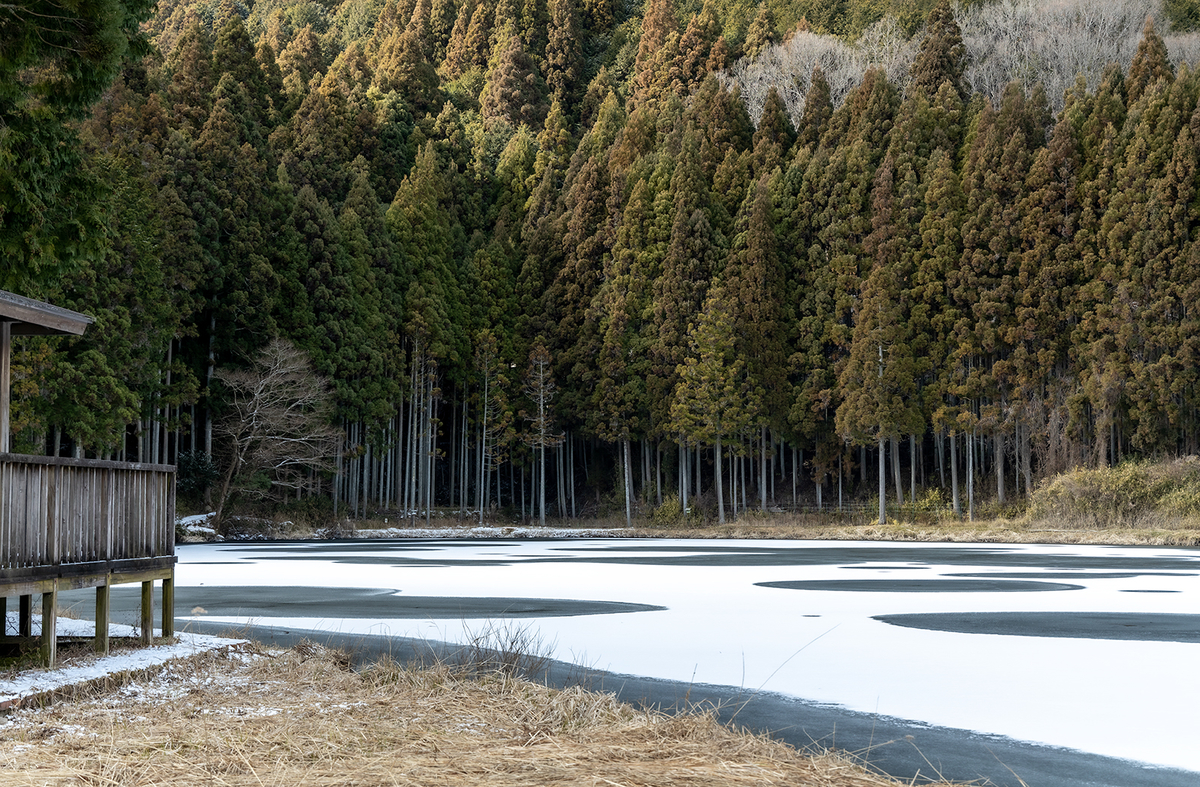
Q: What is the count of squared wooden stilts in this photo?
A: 6